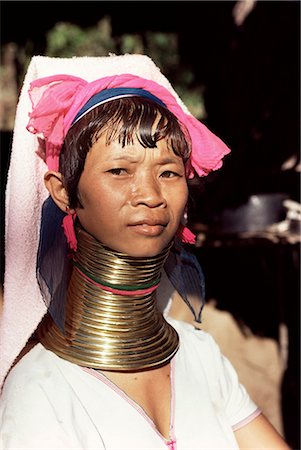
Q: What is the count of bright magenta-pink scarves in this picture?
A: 1